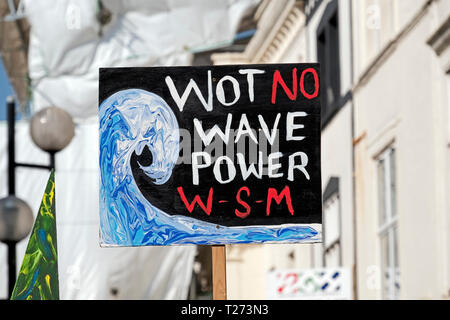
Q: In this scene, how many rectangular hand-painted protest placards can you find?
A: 1